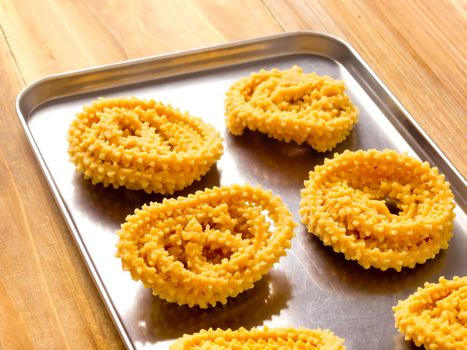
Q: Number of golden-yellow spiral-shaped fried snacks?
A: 6